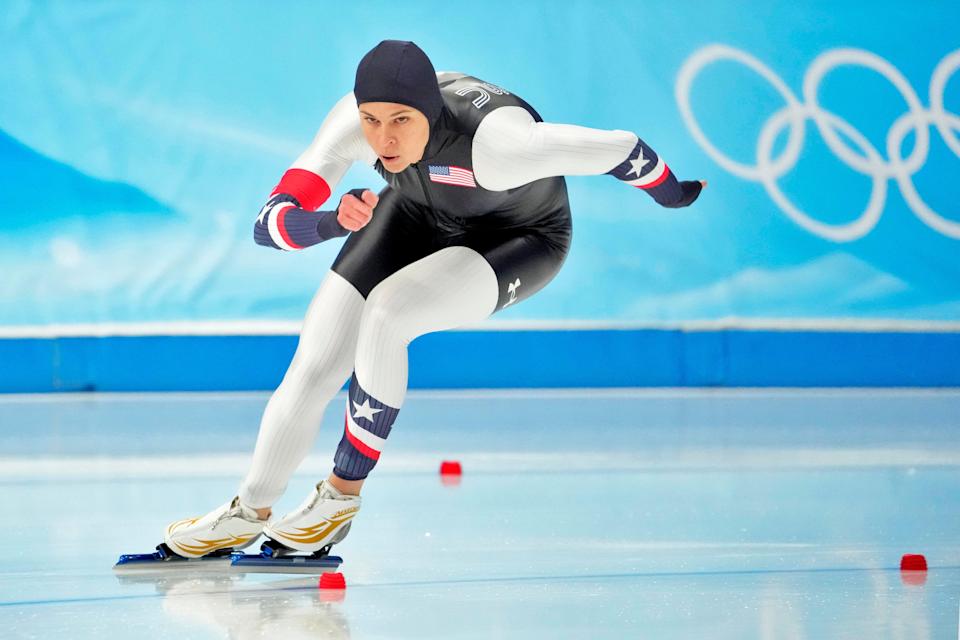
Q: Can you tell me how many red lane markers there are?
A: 3